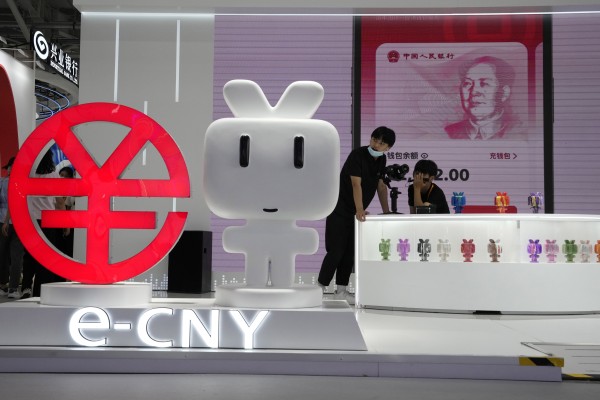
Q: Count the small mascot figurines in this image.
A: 14